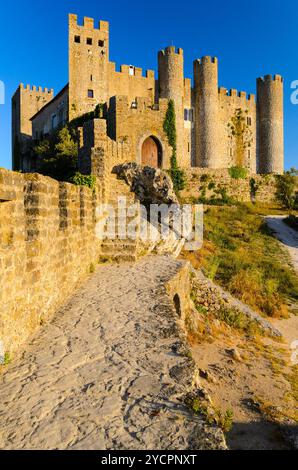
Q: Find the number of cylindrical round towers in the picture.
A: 3